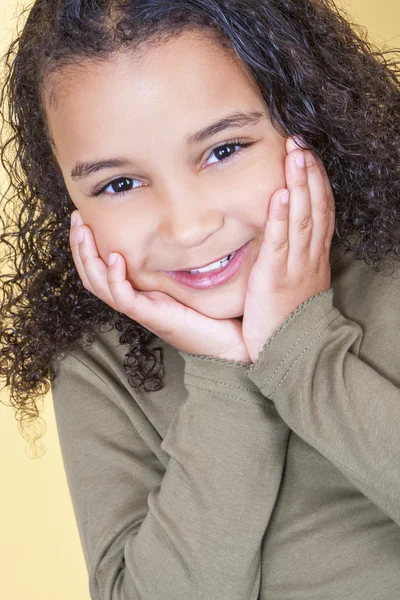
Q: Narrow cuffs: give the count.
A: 2